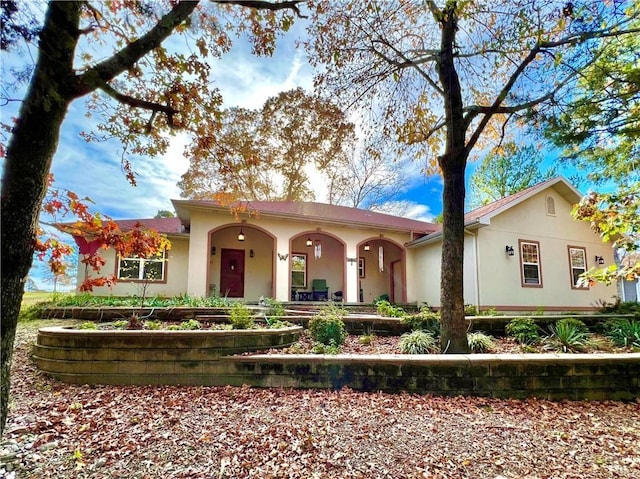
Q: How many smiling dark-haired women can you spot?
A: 0